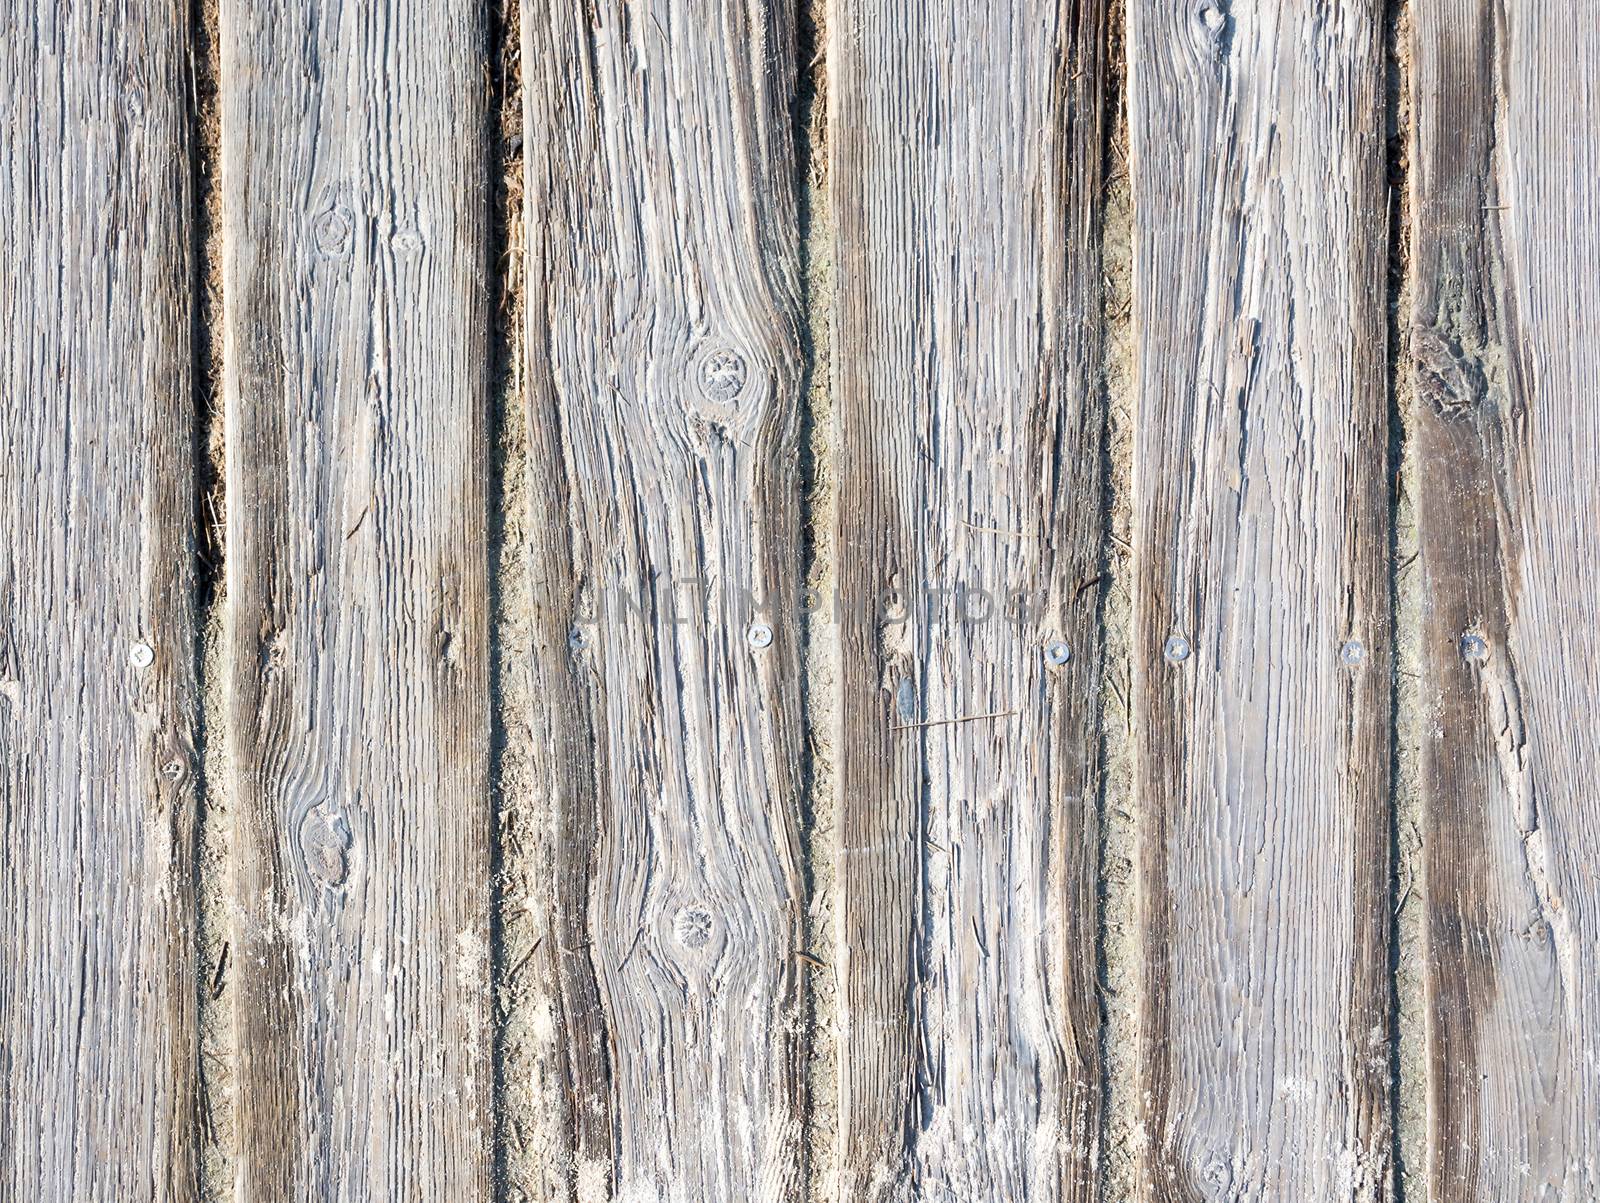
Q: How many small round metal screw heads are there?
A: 7